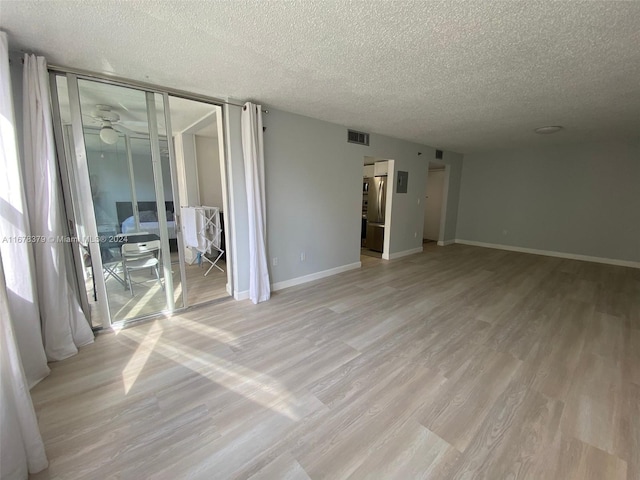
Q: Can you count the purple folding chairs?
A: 0